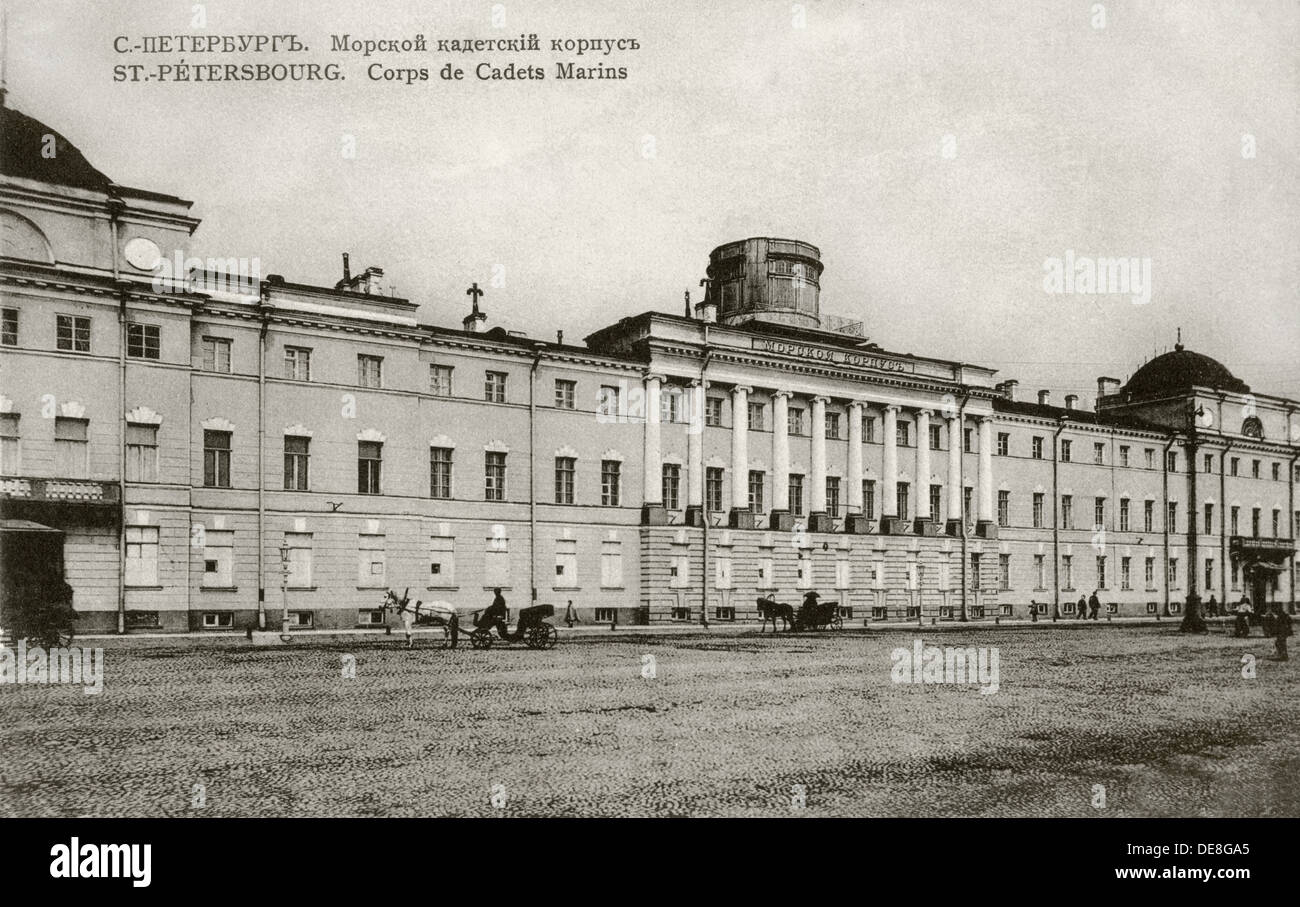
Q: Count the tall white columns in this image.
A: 10